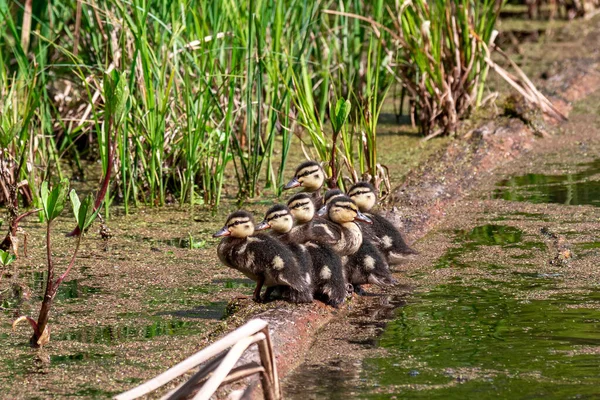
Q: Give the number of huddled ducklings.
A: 7